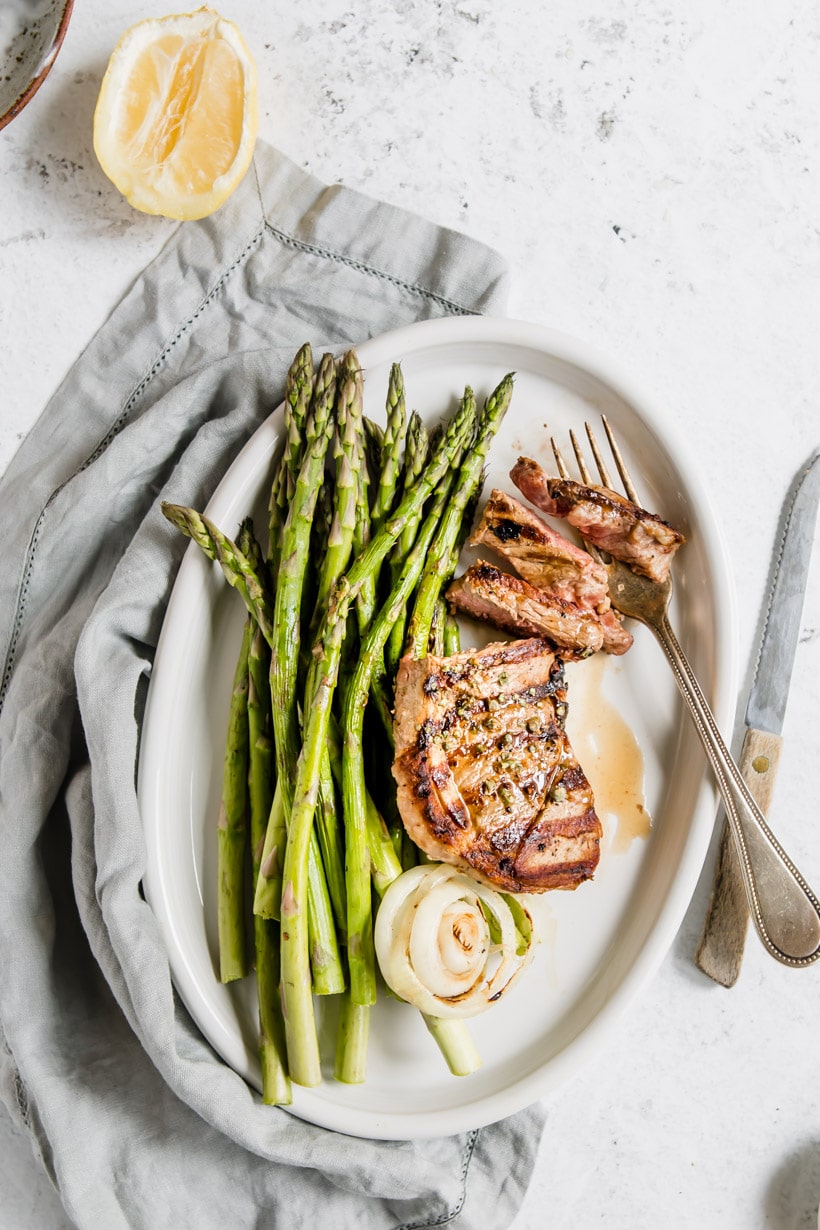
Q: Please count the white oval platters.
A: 1